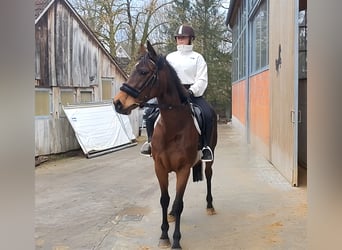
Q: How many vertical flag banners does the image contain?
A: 0